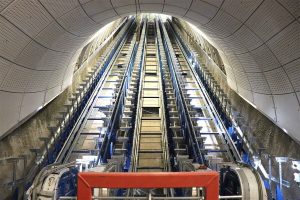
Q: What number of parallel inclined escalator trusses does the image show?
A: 3